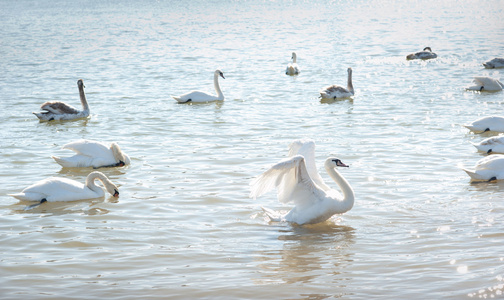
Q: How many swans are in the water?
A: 13